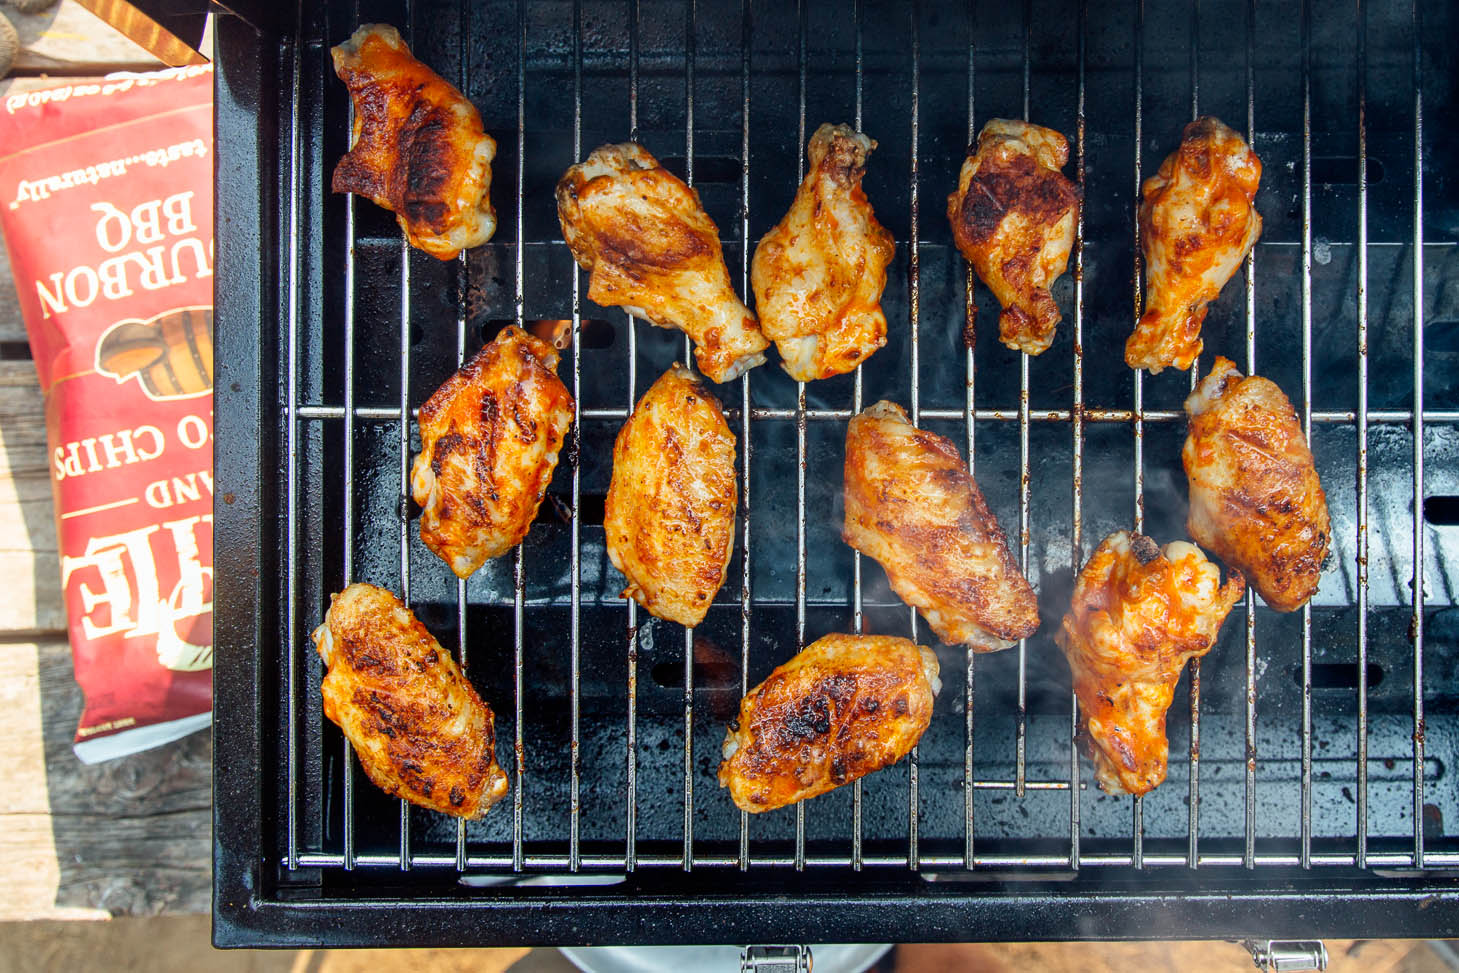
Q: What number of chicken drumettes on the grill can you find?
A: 6